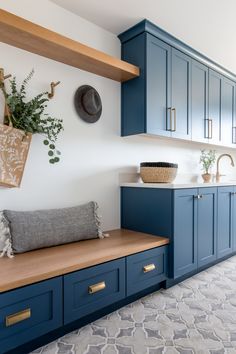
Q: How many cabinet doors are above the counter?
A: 5